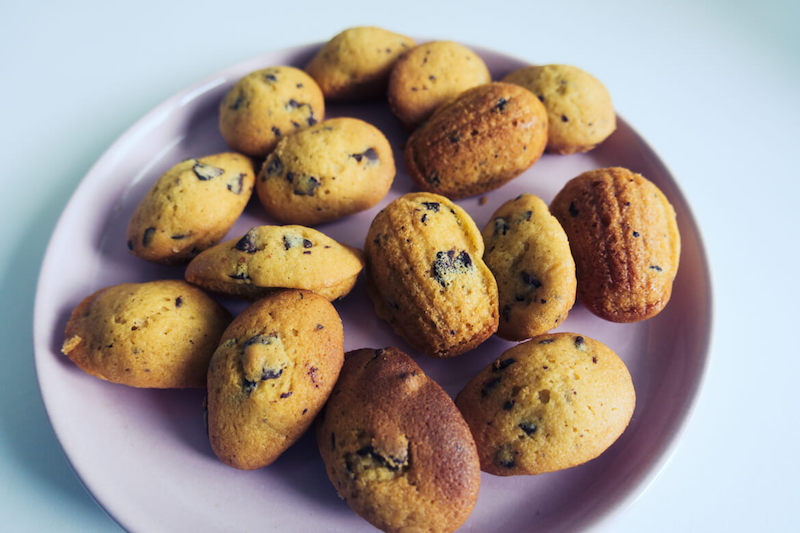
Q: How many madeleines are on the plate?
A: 15